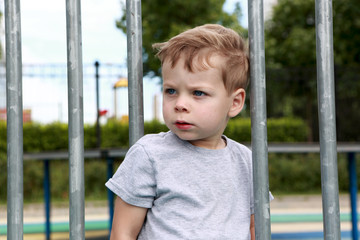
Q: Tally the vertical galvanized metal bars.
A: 5